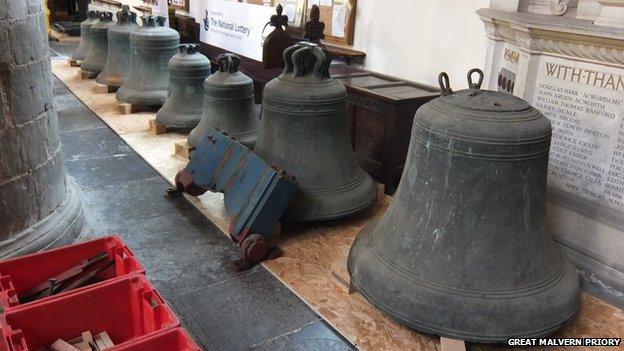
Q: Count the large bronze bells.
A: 8